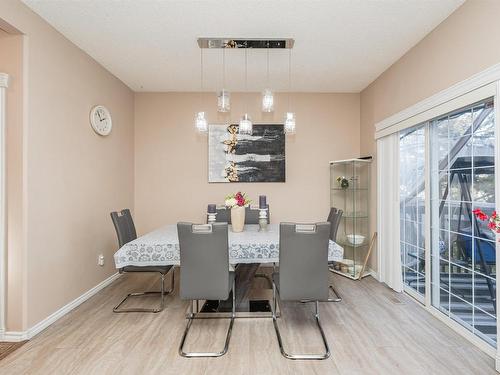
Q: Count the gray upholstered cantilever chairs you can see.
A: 6